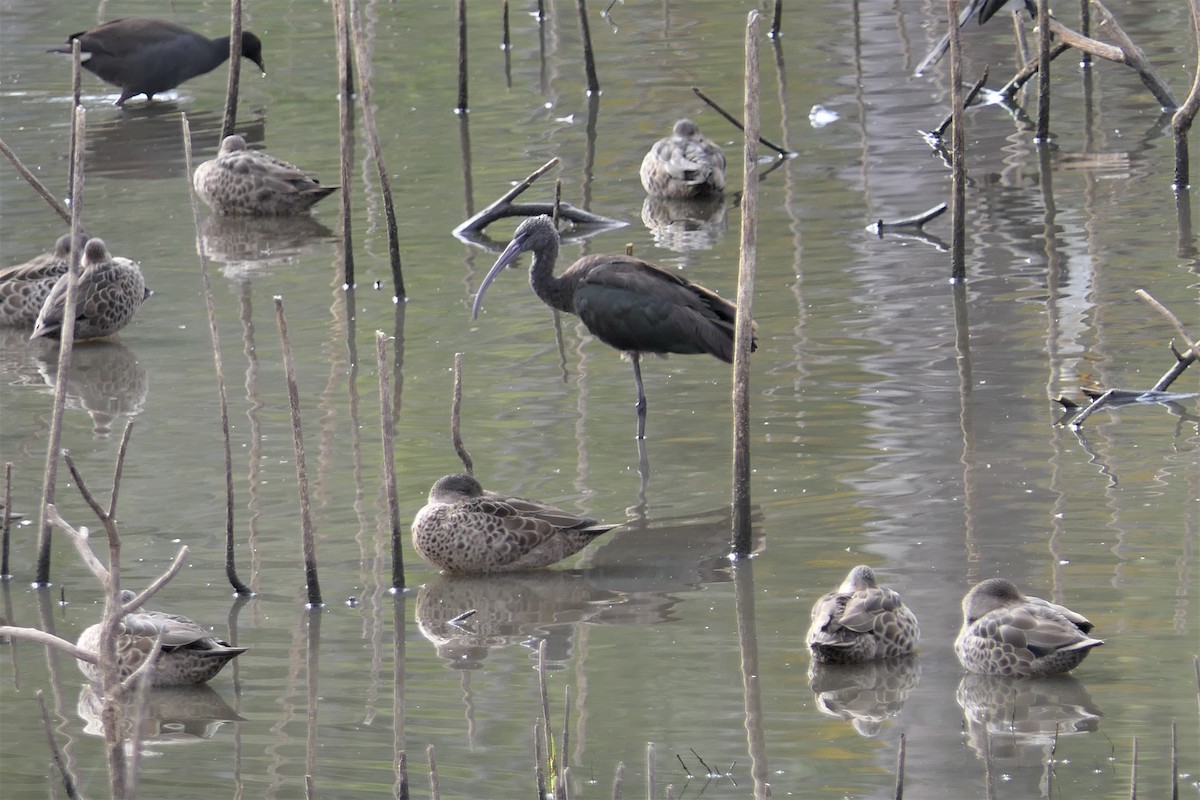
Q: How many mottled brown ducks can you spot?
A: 8